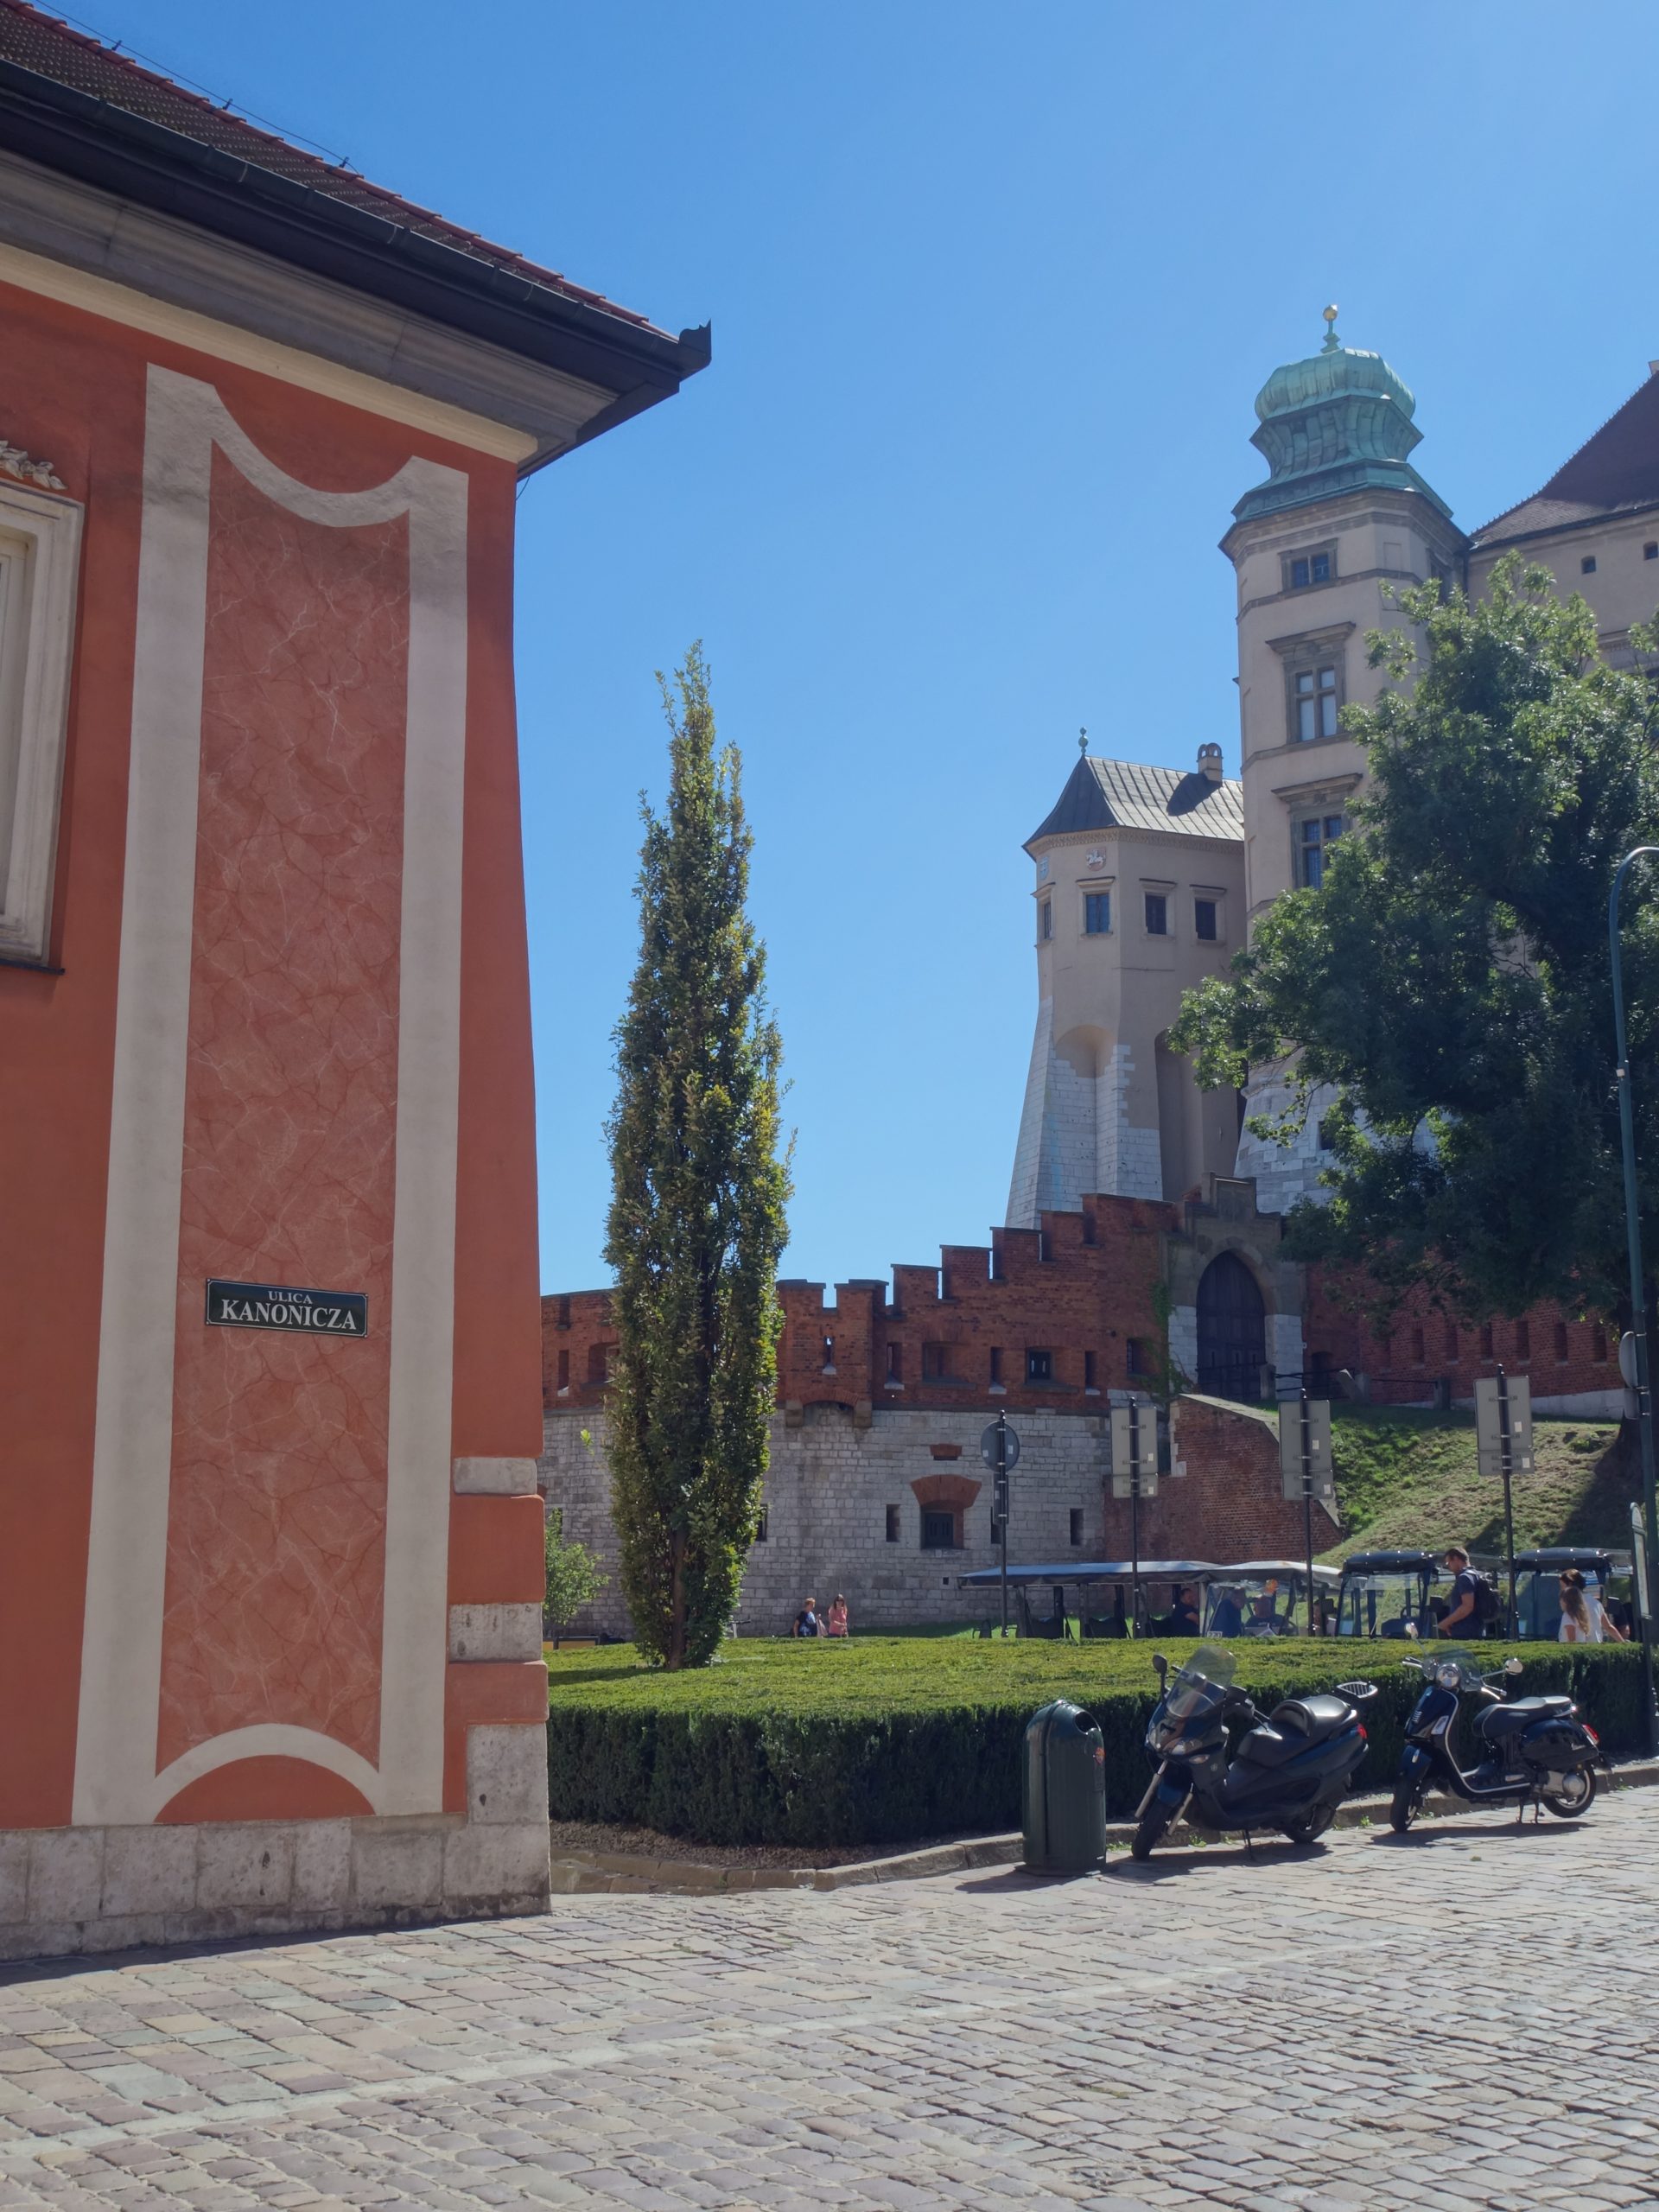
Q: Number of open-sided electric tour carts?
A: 4